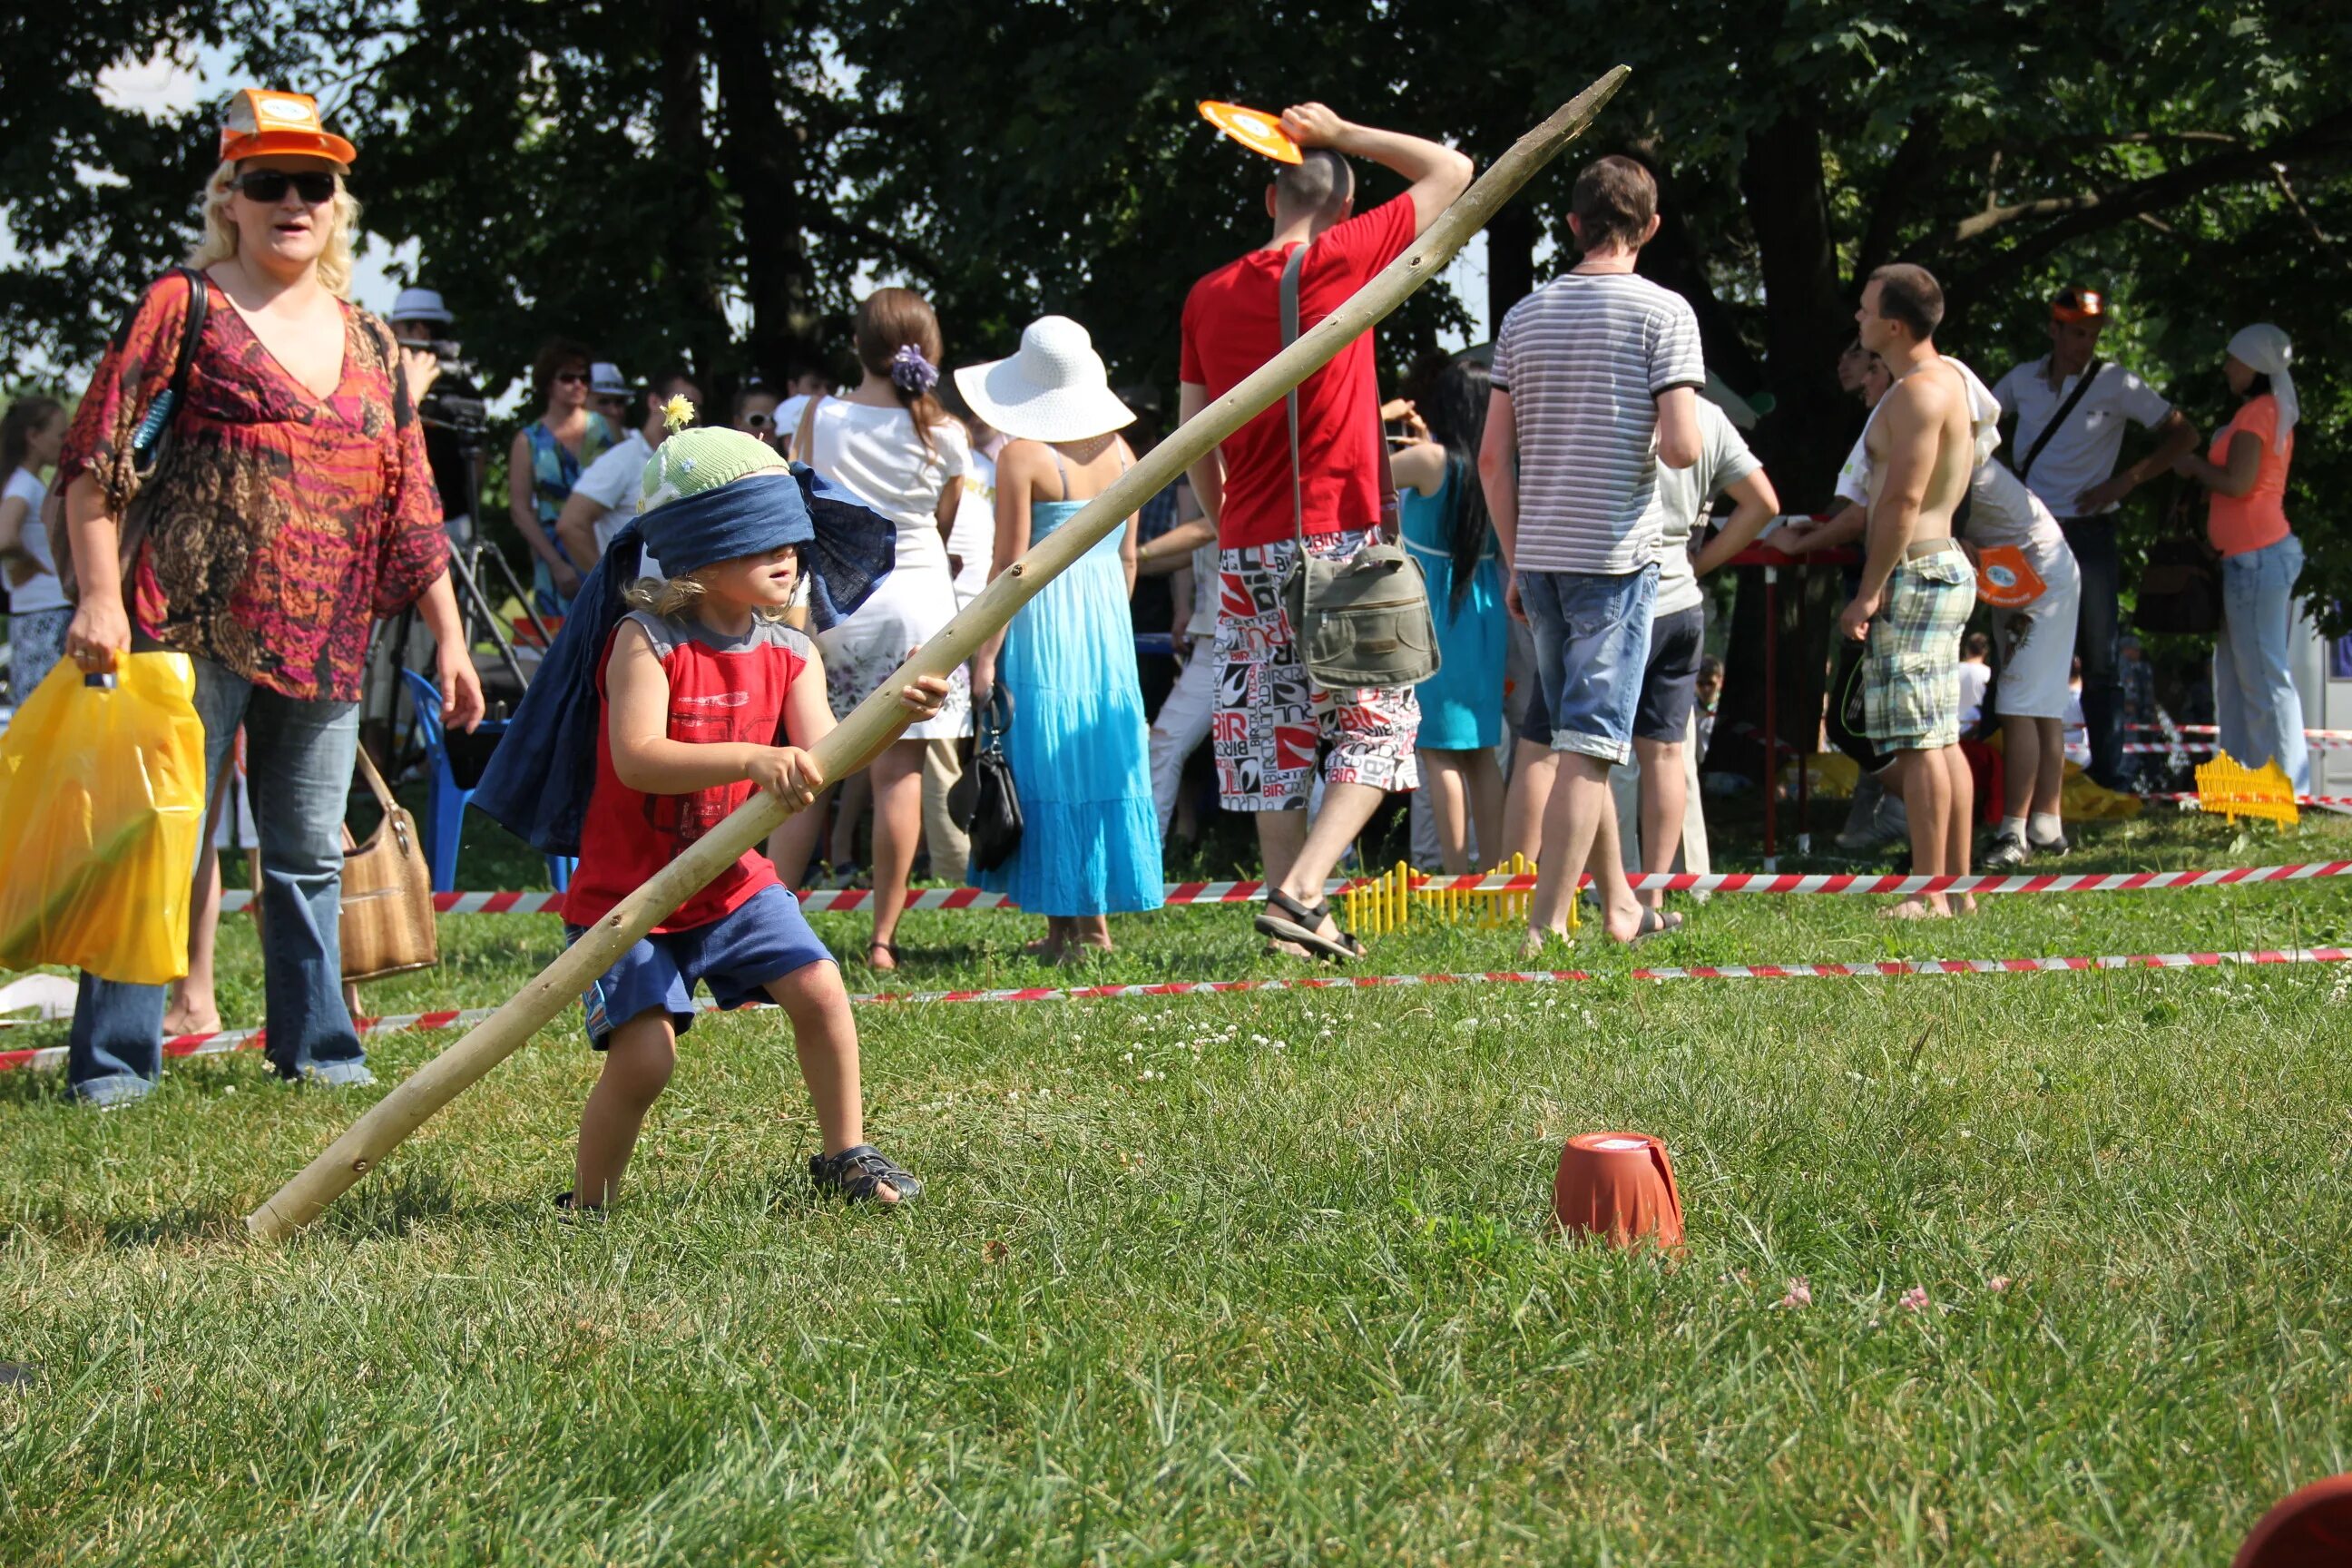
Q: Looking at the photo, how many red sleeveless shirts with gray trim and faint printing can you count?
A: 1